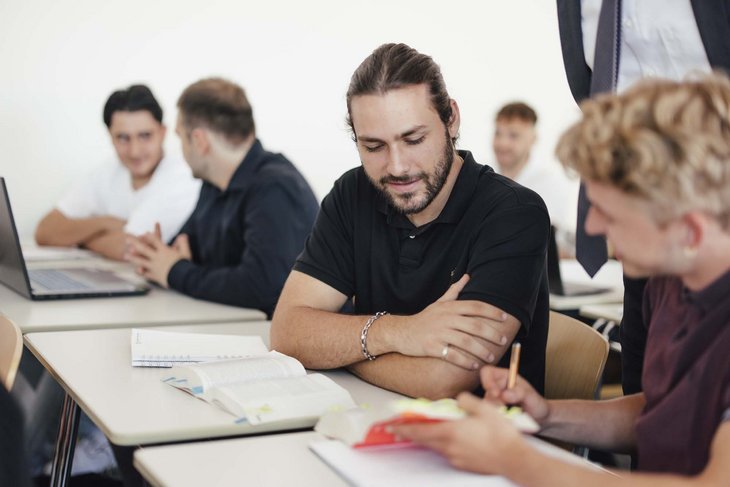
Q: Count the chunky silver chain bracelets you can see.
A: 1